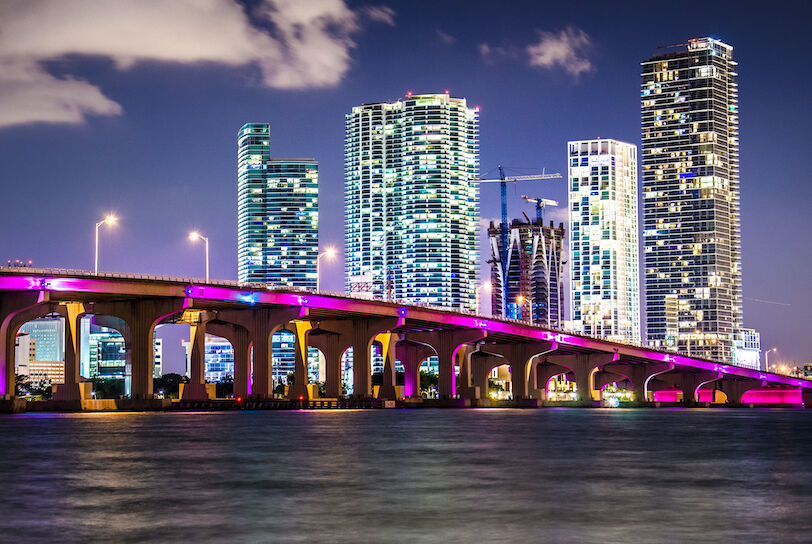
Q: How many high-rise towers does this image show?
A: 5